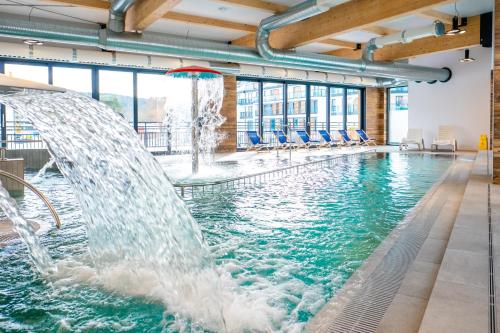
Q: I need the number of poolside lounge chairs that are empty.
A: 8